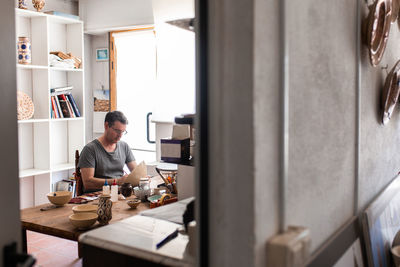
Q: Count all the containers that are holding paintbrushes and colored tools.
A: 1